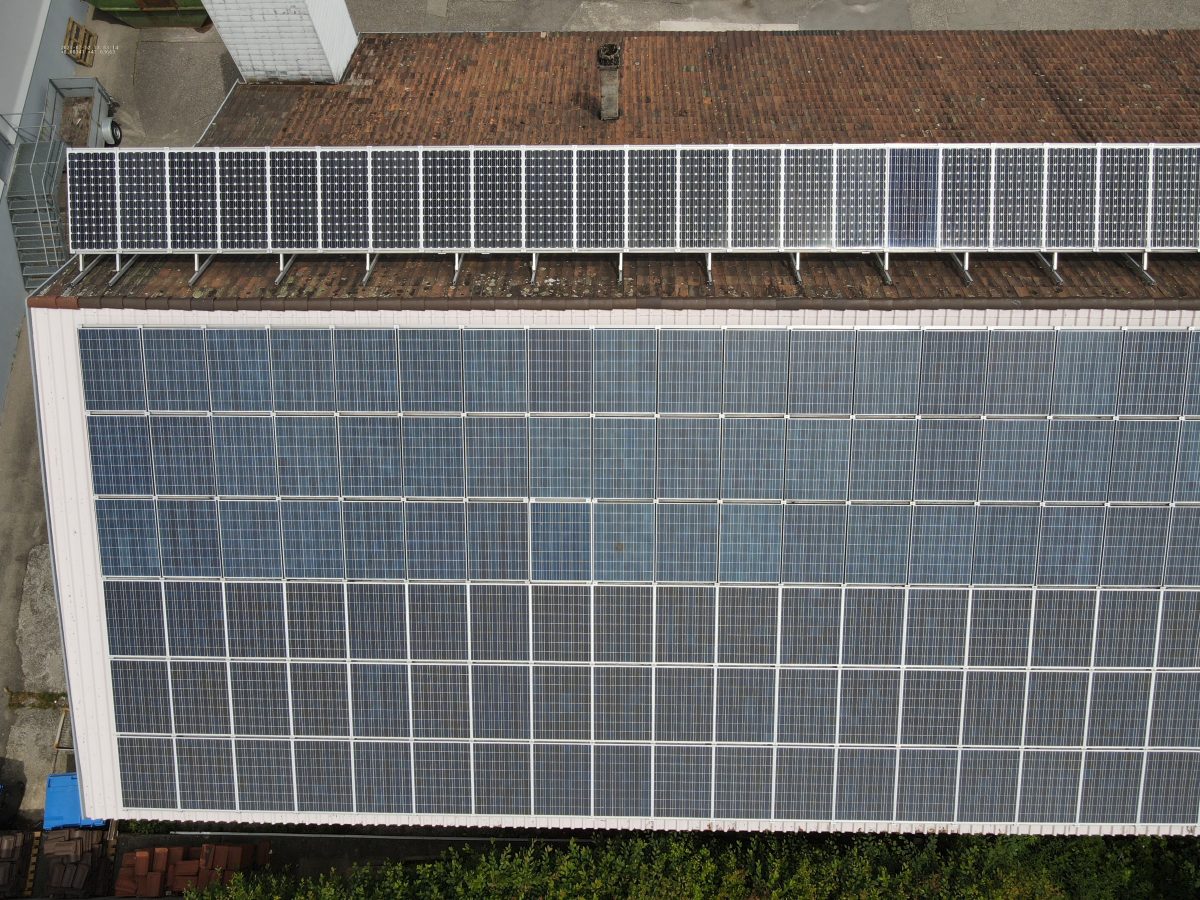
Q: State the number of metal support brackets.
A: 14